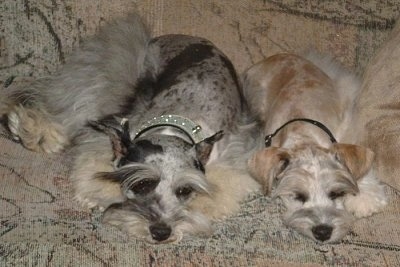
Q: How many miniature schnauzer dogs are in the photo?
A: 2